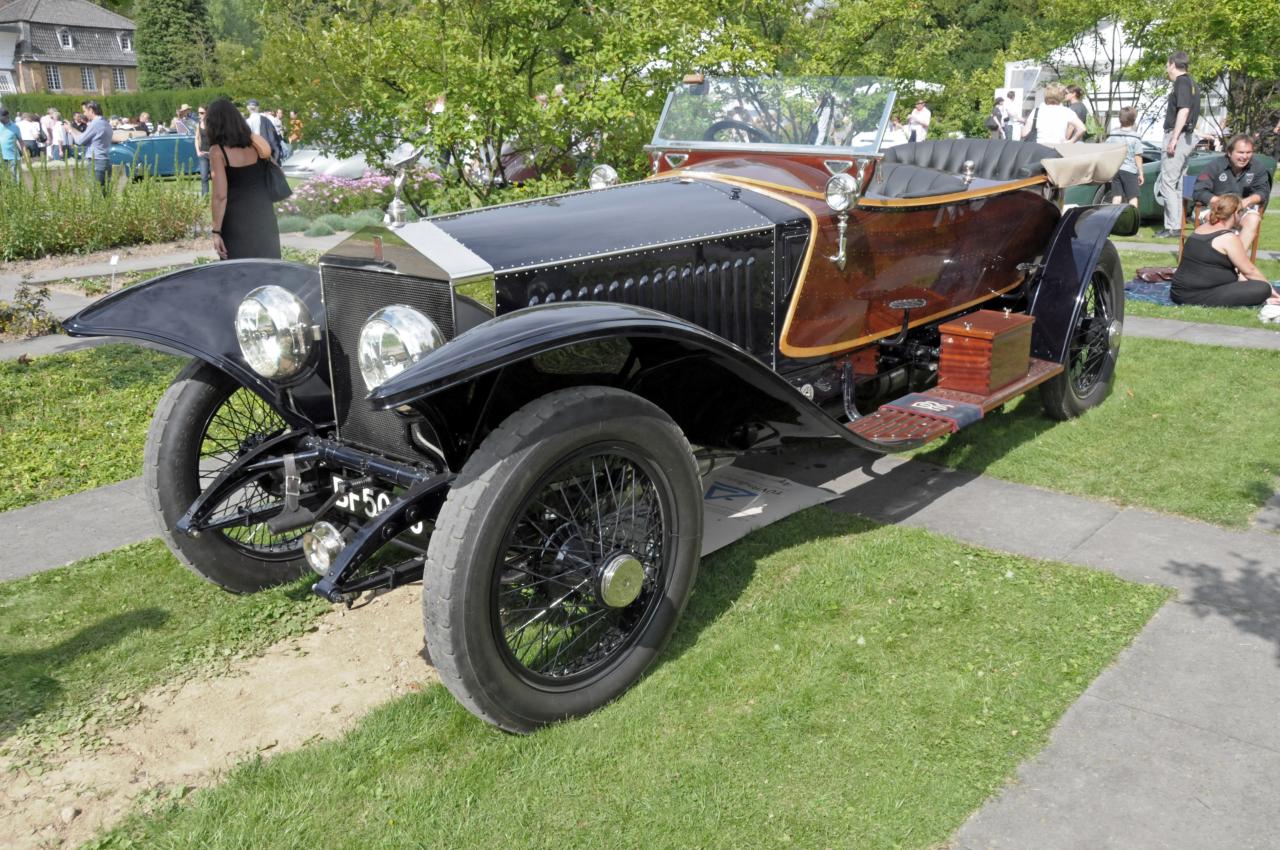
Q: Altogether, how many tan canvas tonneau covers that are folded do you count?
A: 1